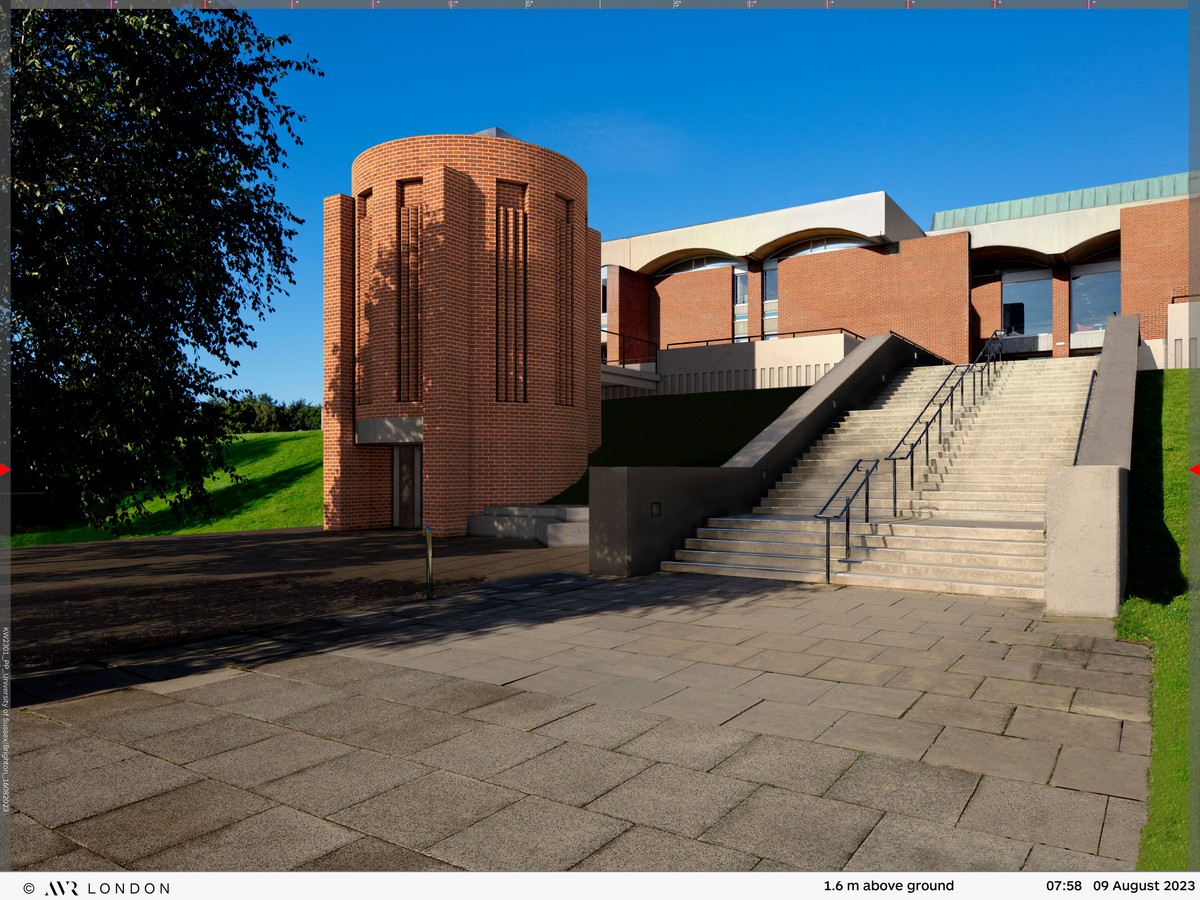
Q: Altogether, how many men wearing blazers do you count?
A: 0